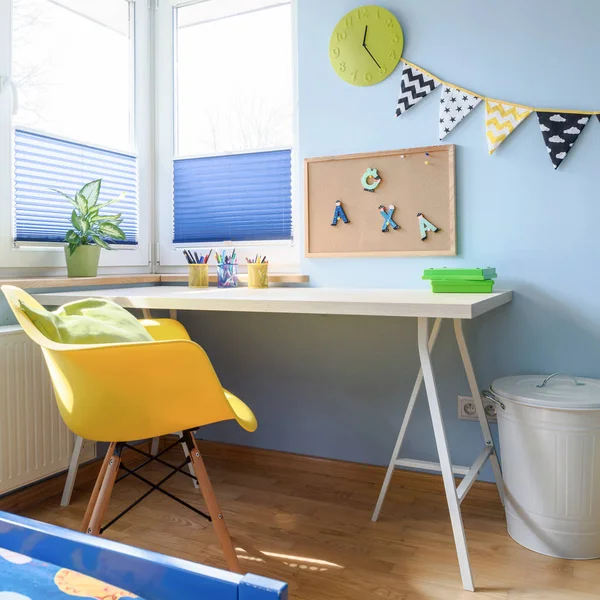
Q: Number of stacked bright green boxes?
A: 2